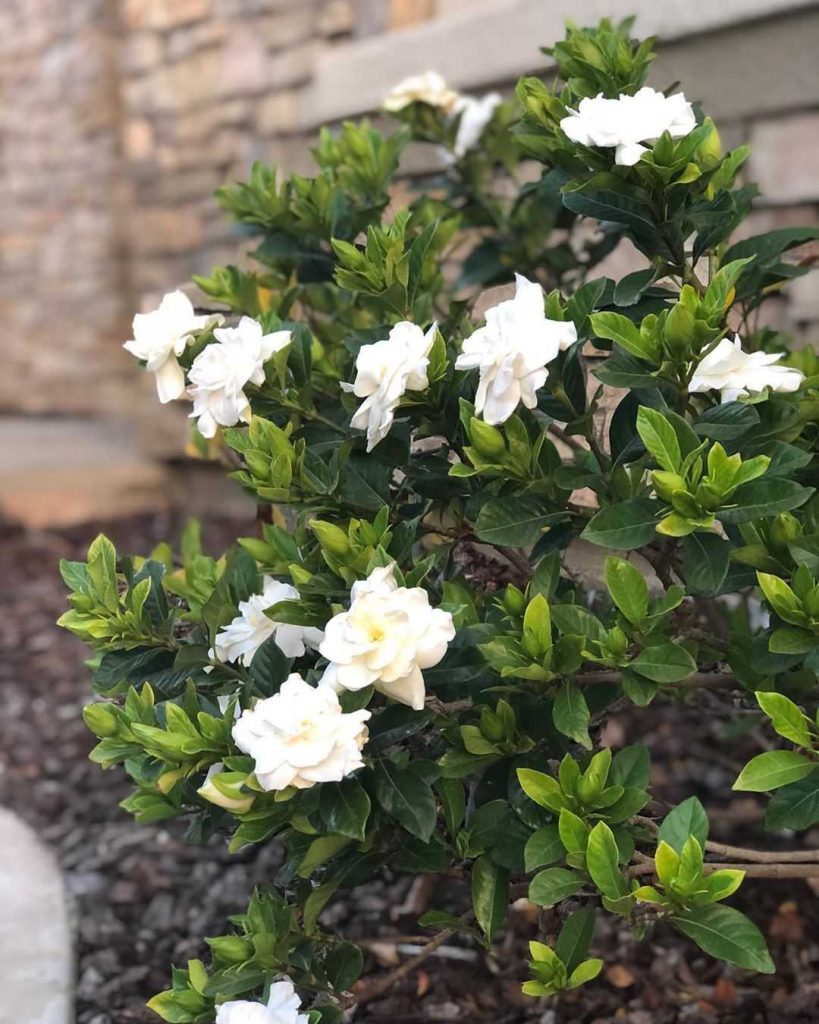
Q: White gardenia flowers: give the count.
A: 12